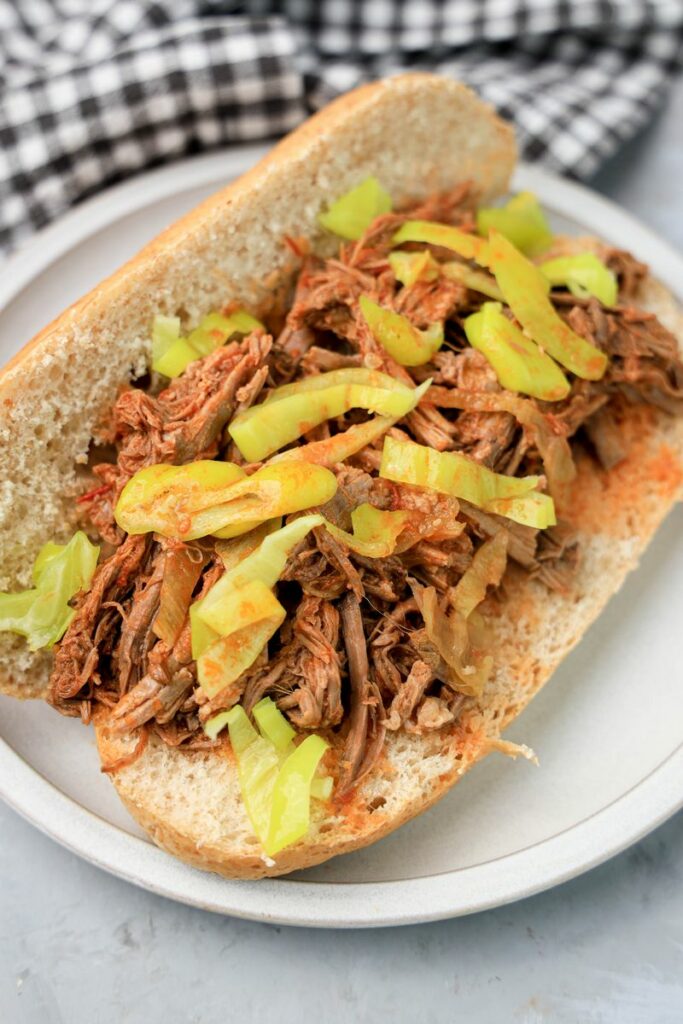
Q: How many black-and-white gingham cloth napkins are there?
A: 1